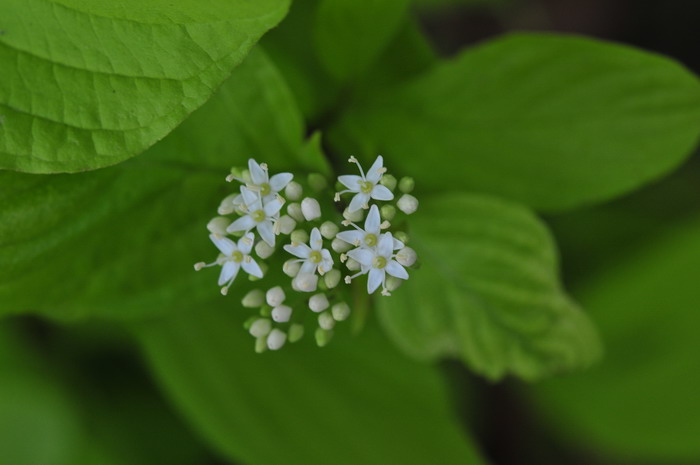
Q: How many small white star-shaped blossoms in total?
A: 7